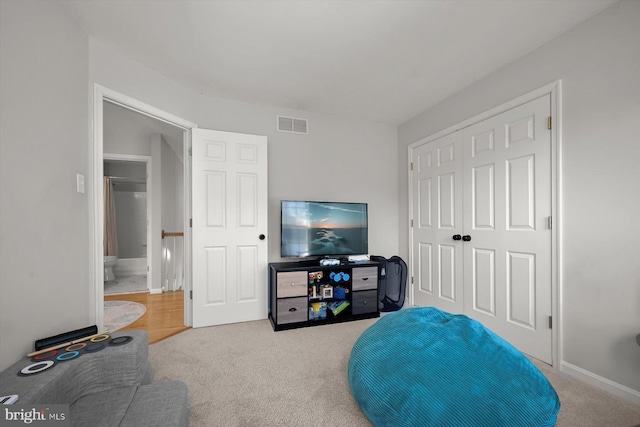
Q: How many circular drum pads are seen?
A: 7